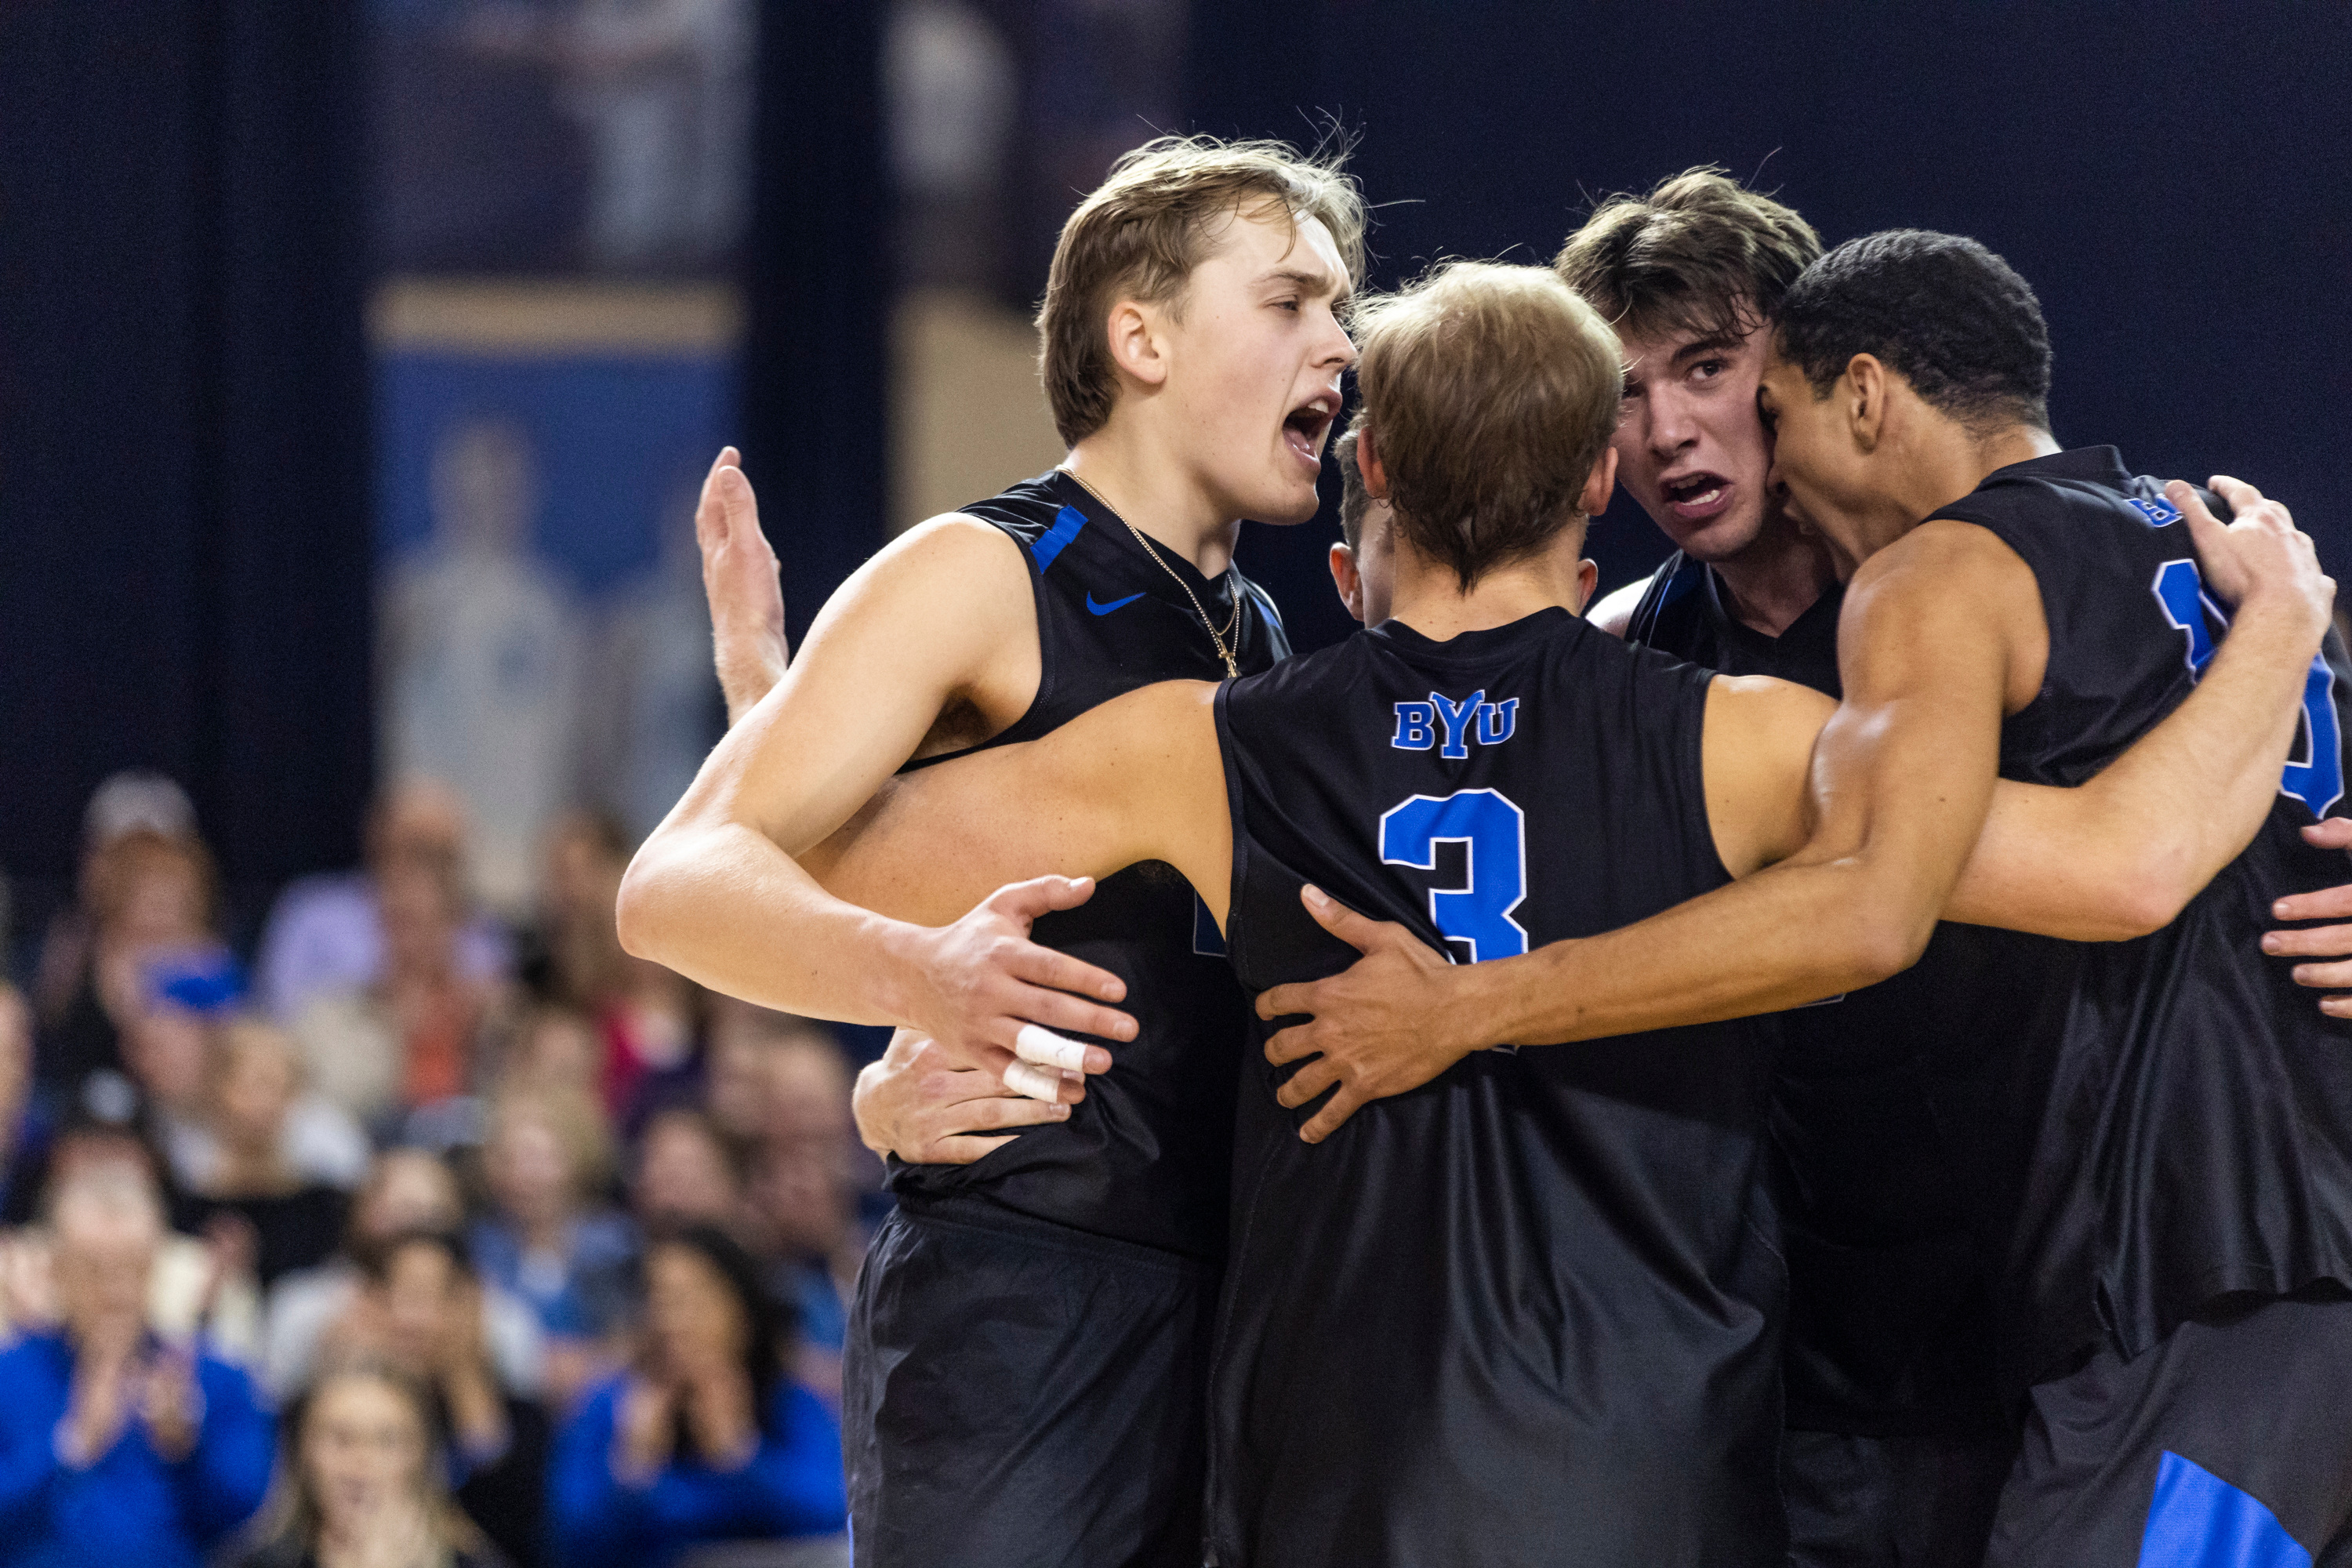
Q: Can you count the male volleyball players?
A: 5